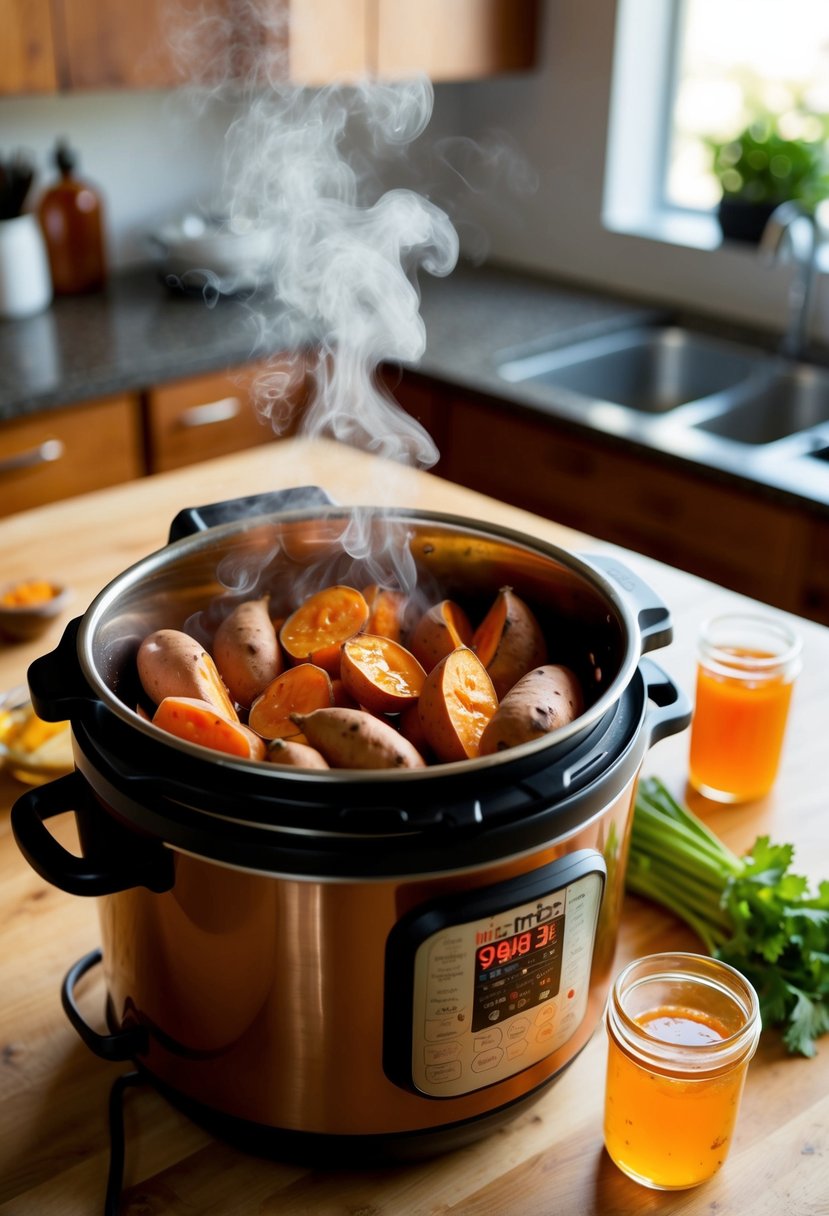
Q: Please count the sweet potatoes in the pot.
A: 13